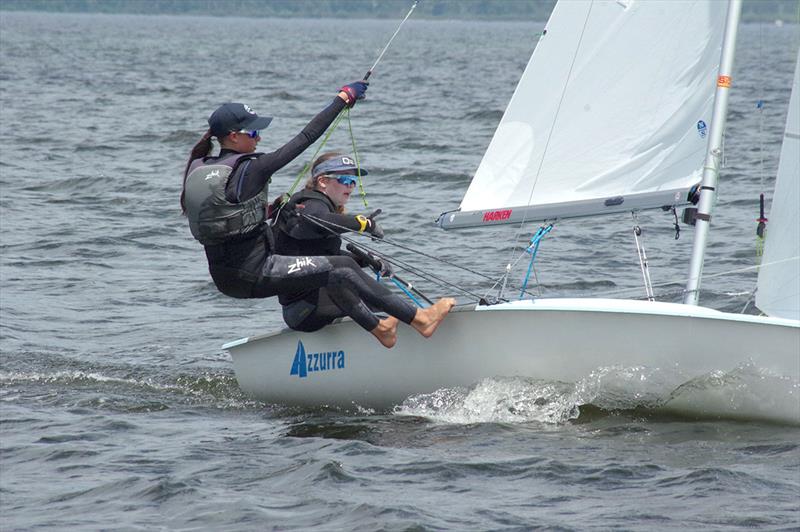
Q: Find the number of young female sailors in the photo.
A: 2